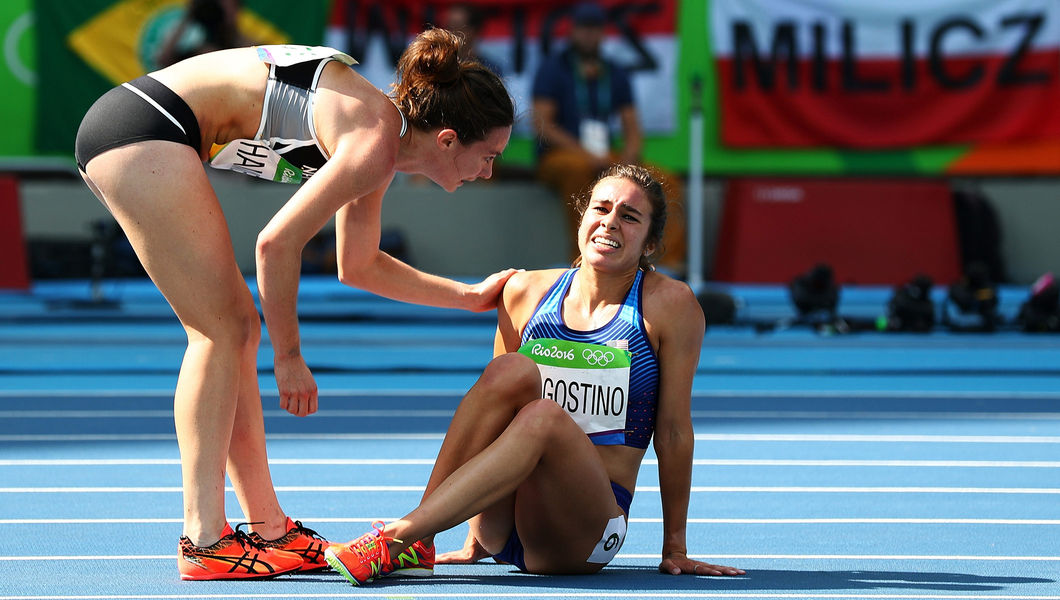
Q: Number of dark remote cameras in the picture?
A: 4